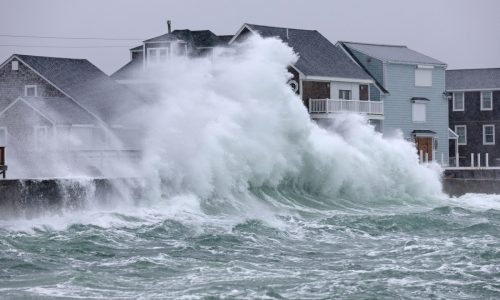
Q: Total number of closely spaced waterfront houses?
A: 5